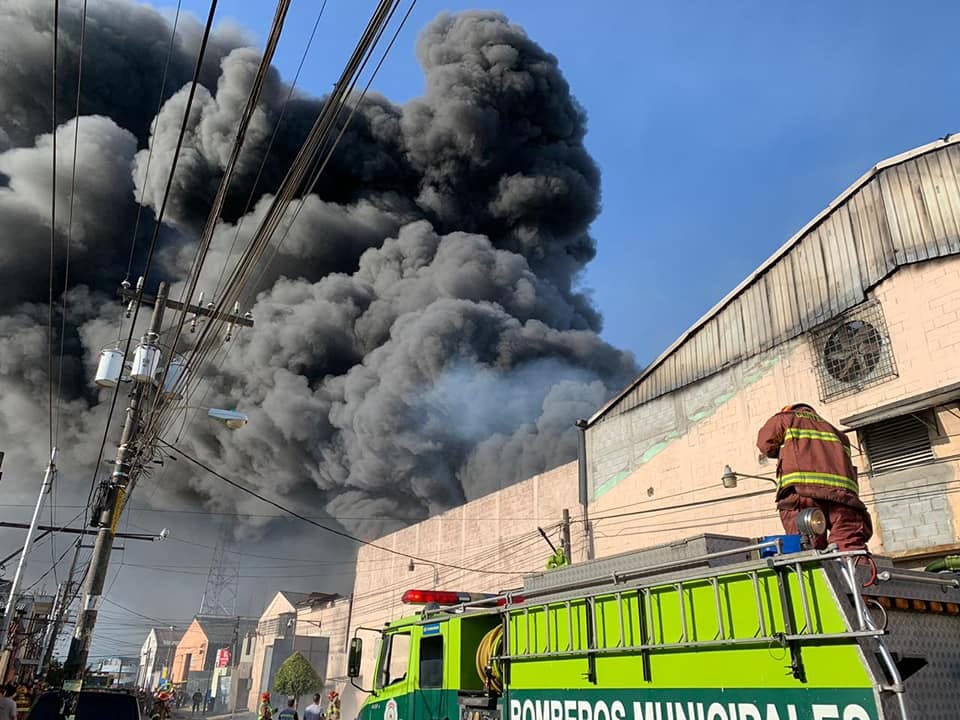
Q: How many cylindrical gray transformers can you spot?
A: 3